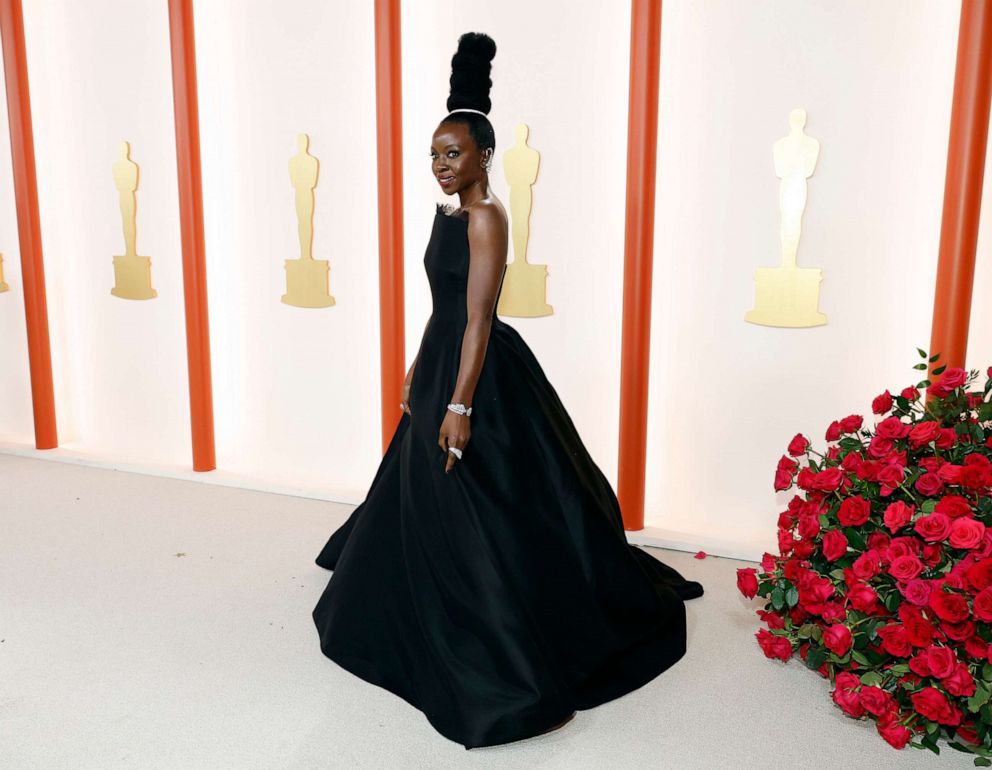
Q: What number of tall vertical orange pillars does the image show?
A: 5